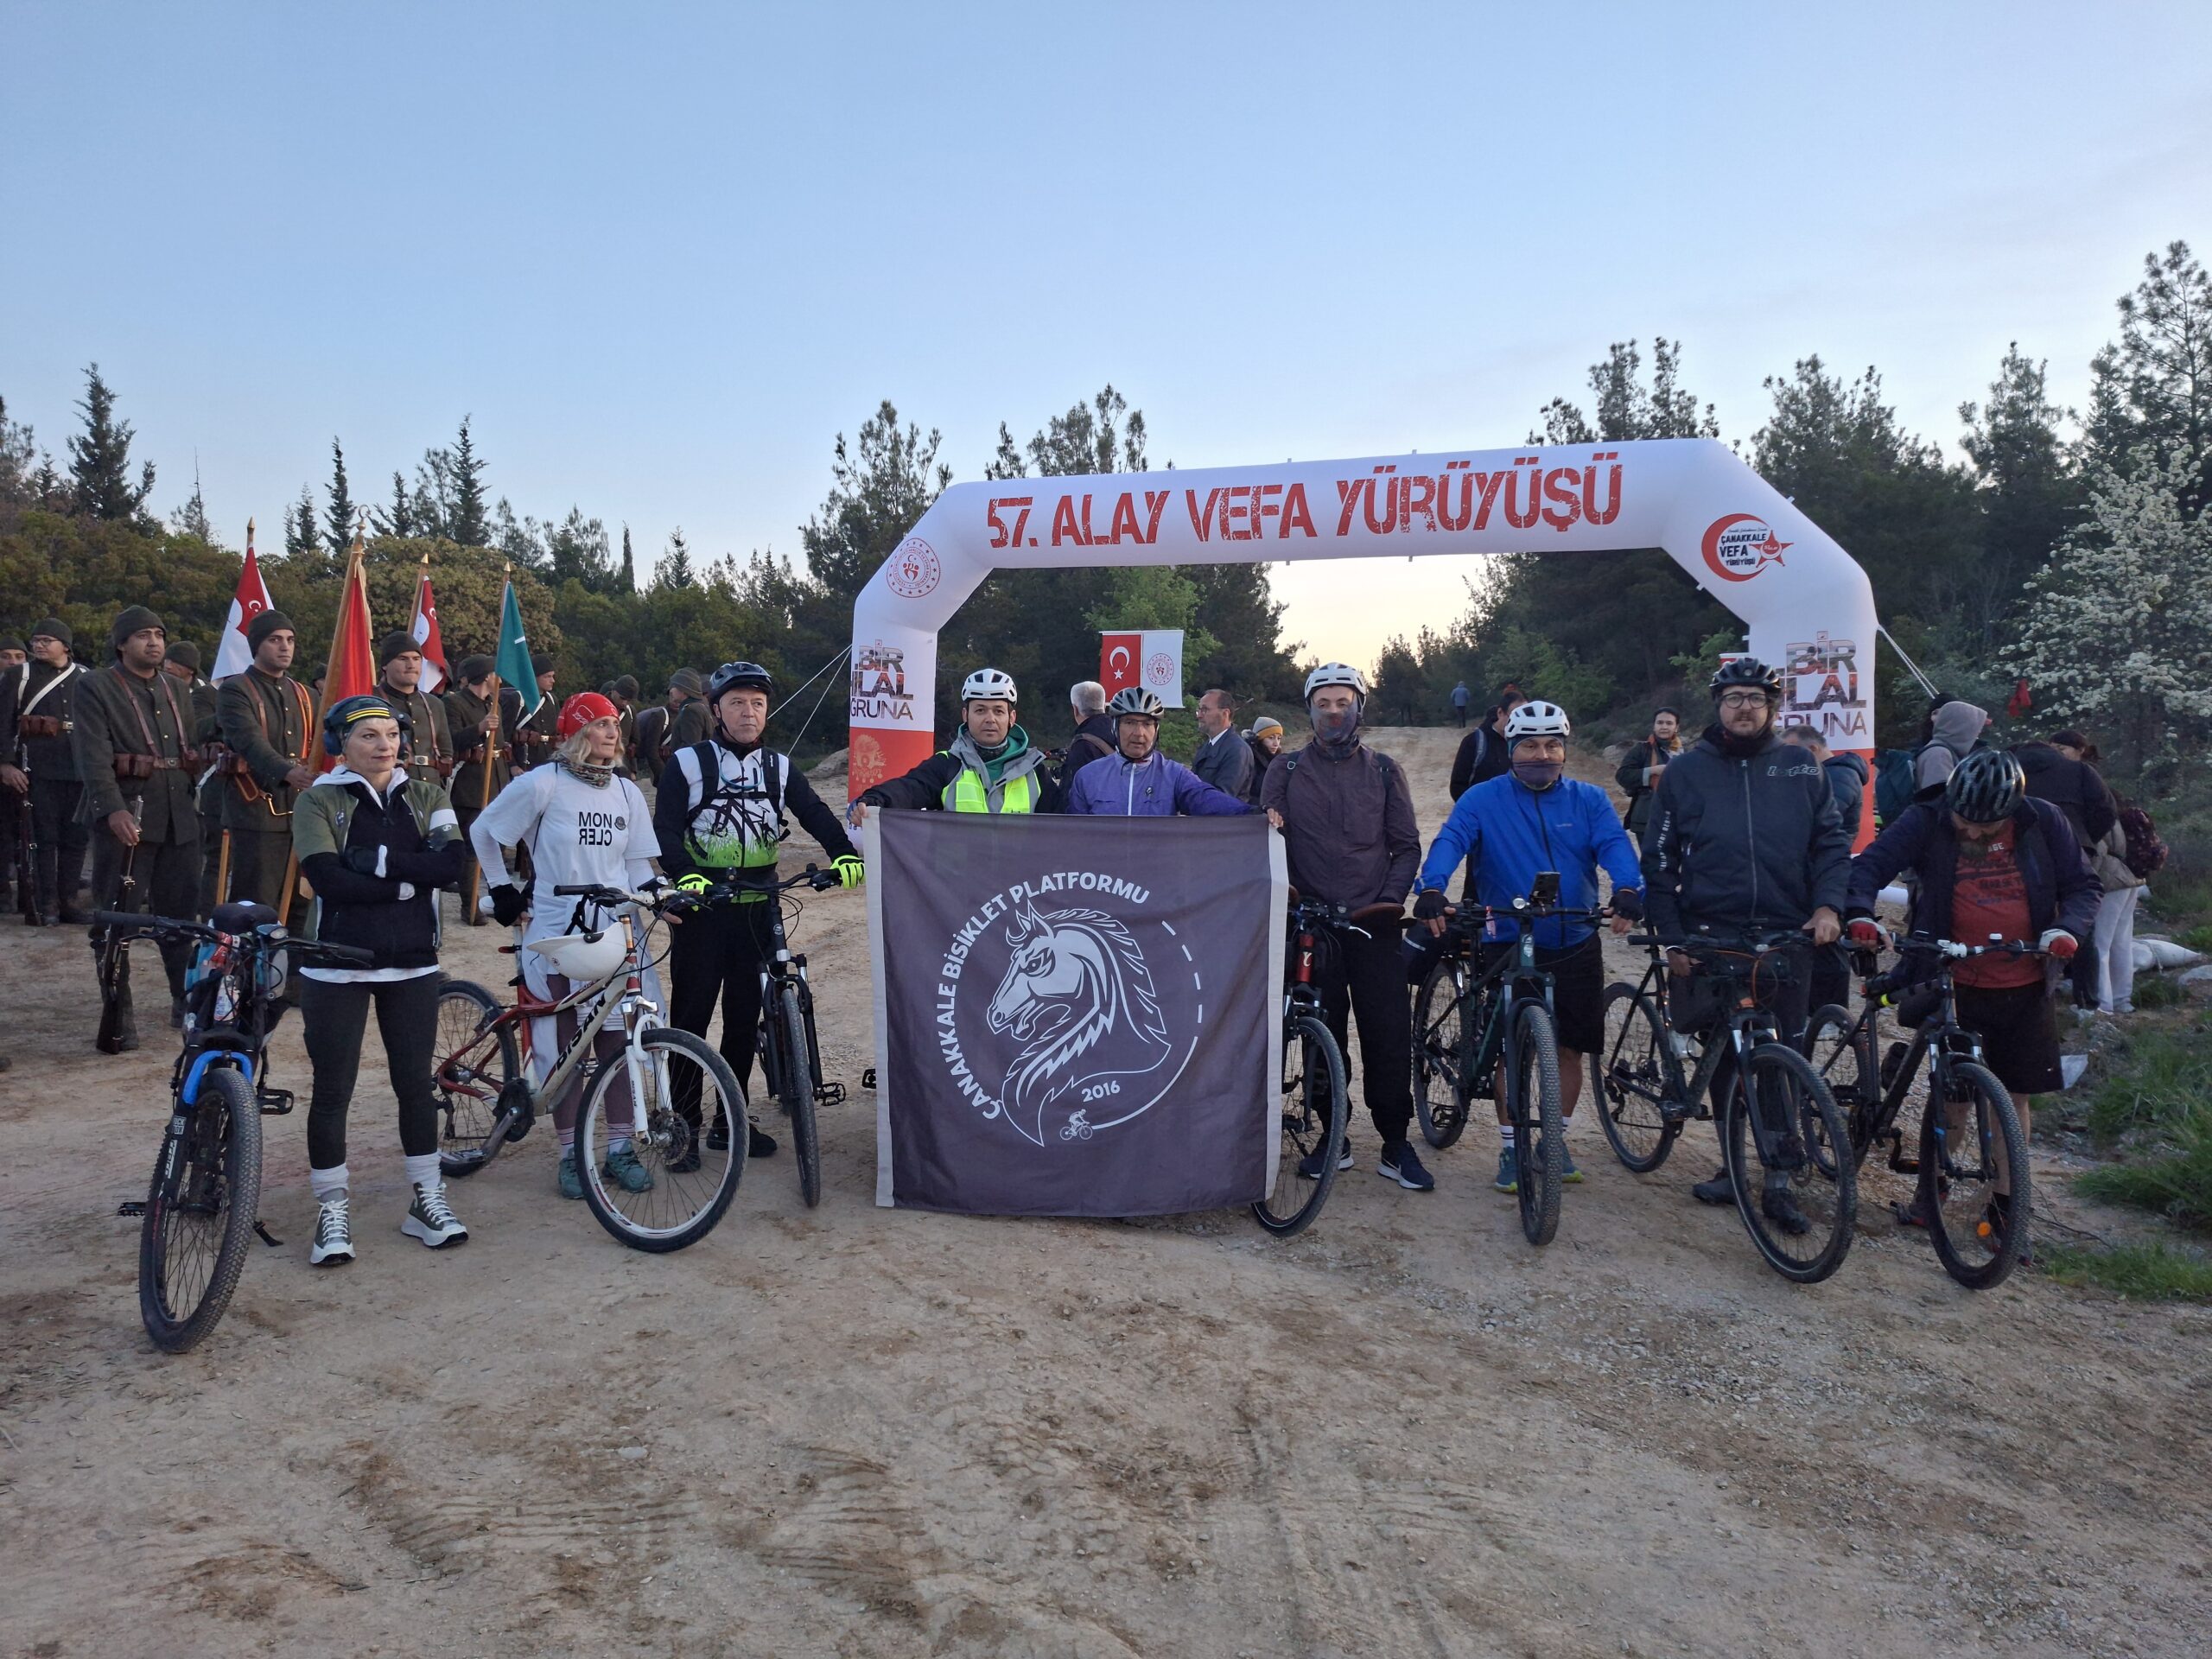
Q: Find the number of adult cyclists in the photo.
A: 9